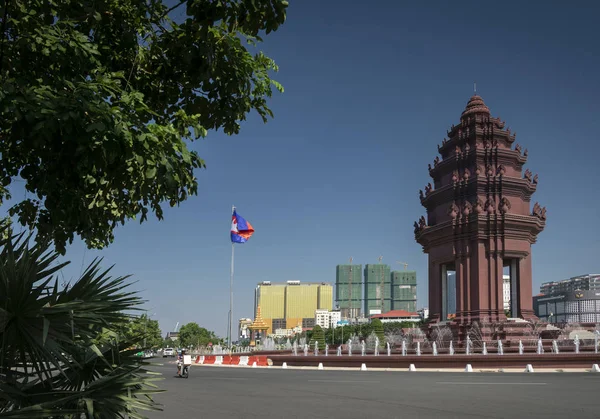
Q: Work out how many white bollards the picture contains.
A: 8